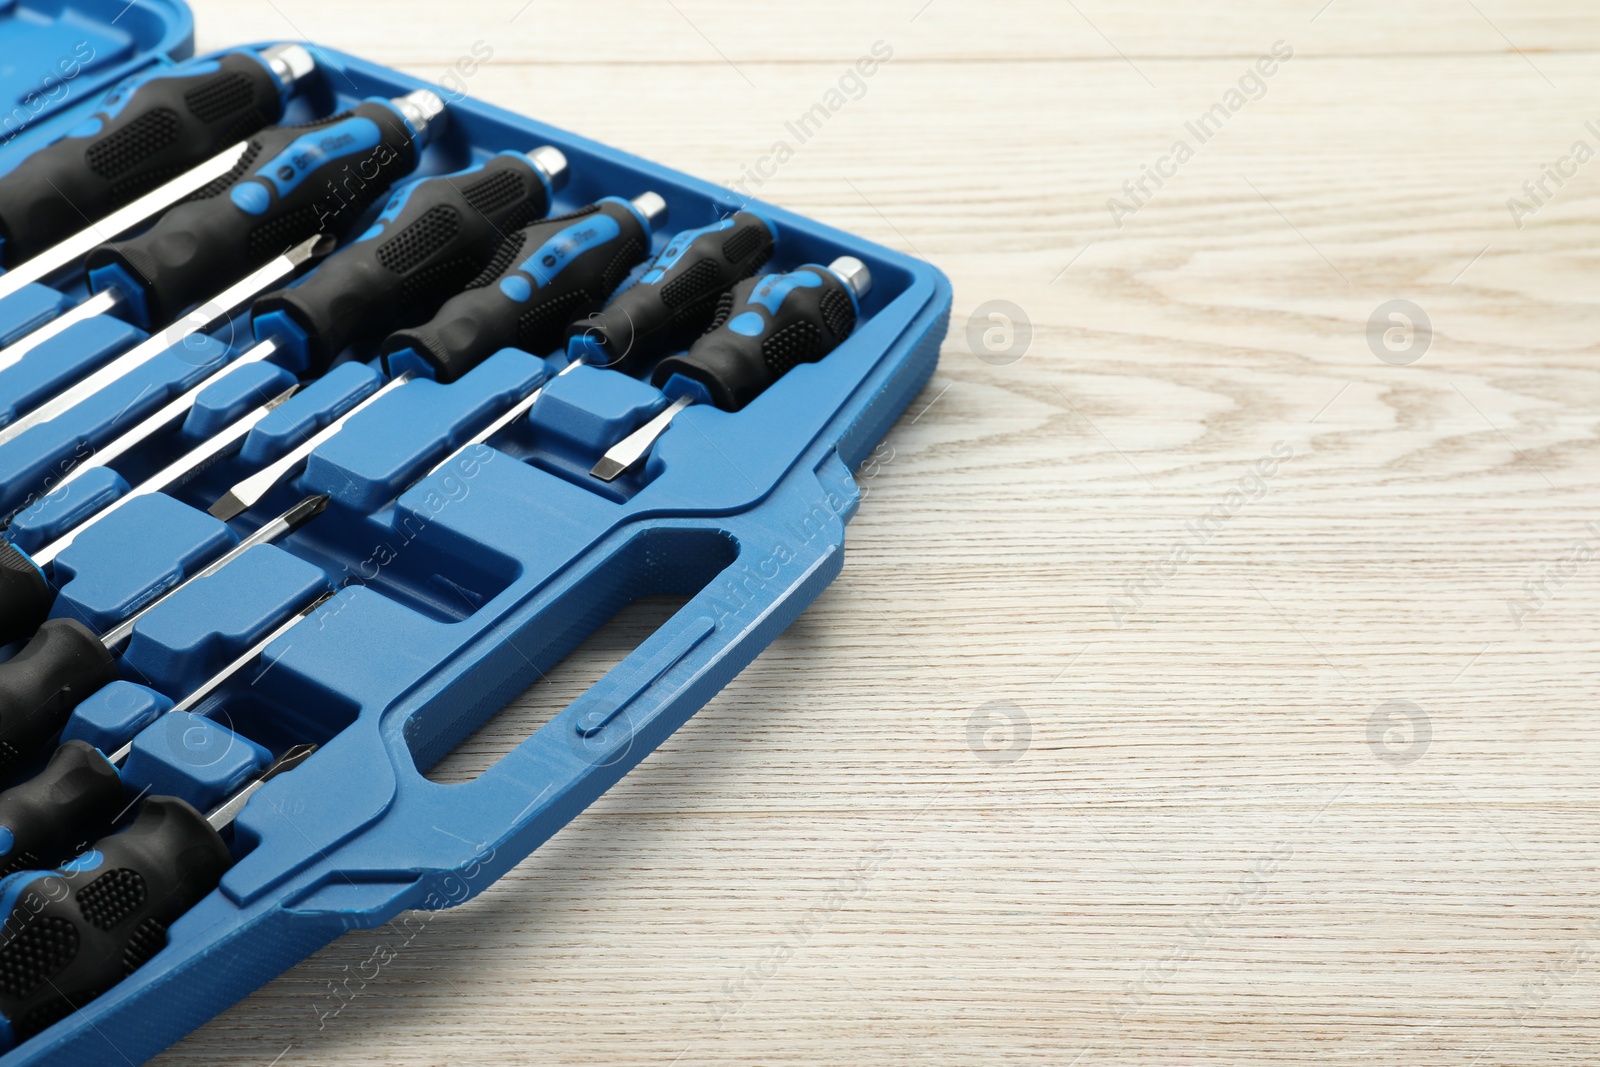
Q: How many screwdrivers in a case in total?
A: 12